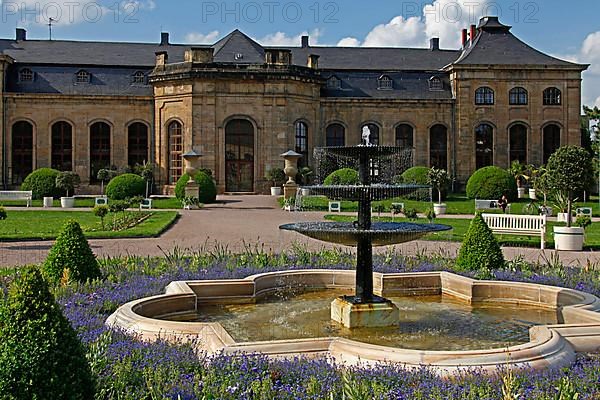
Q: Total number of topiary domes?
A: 6